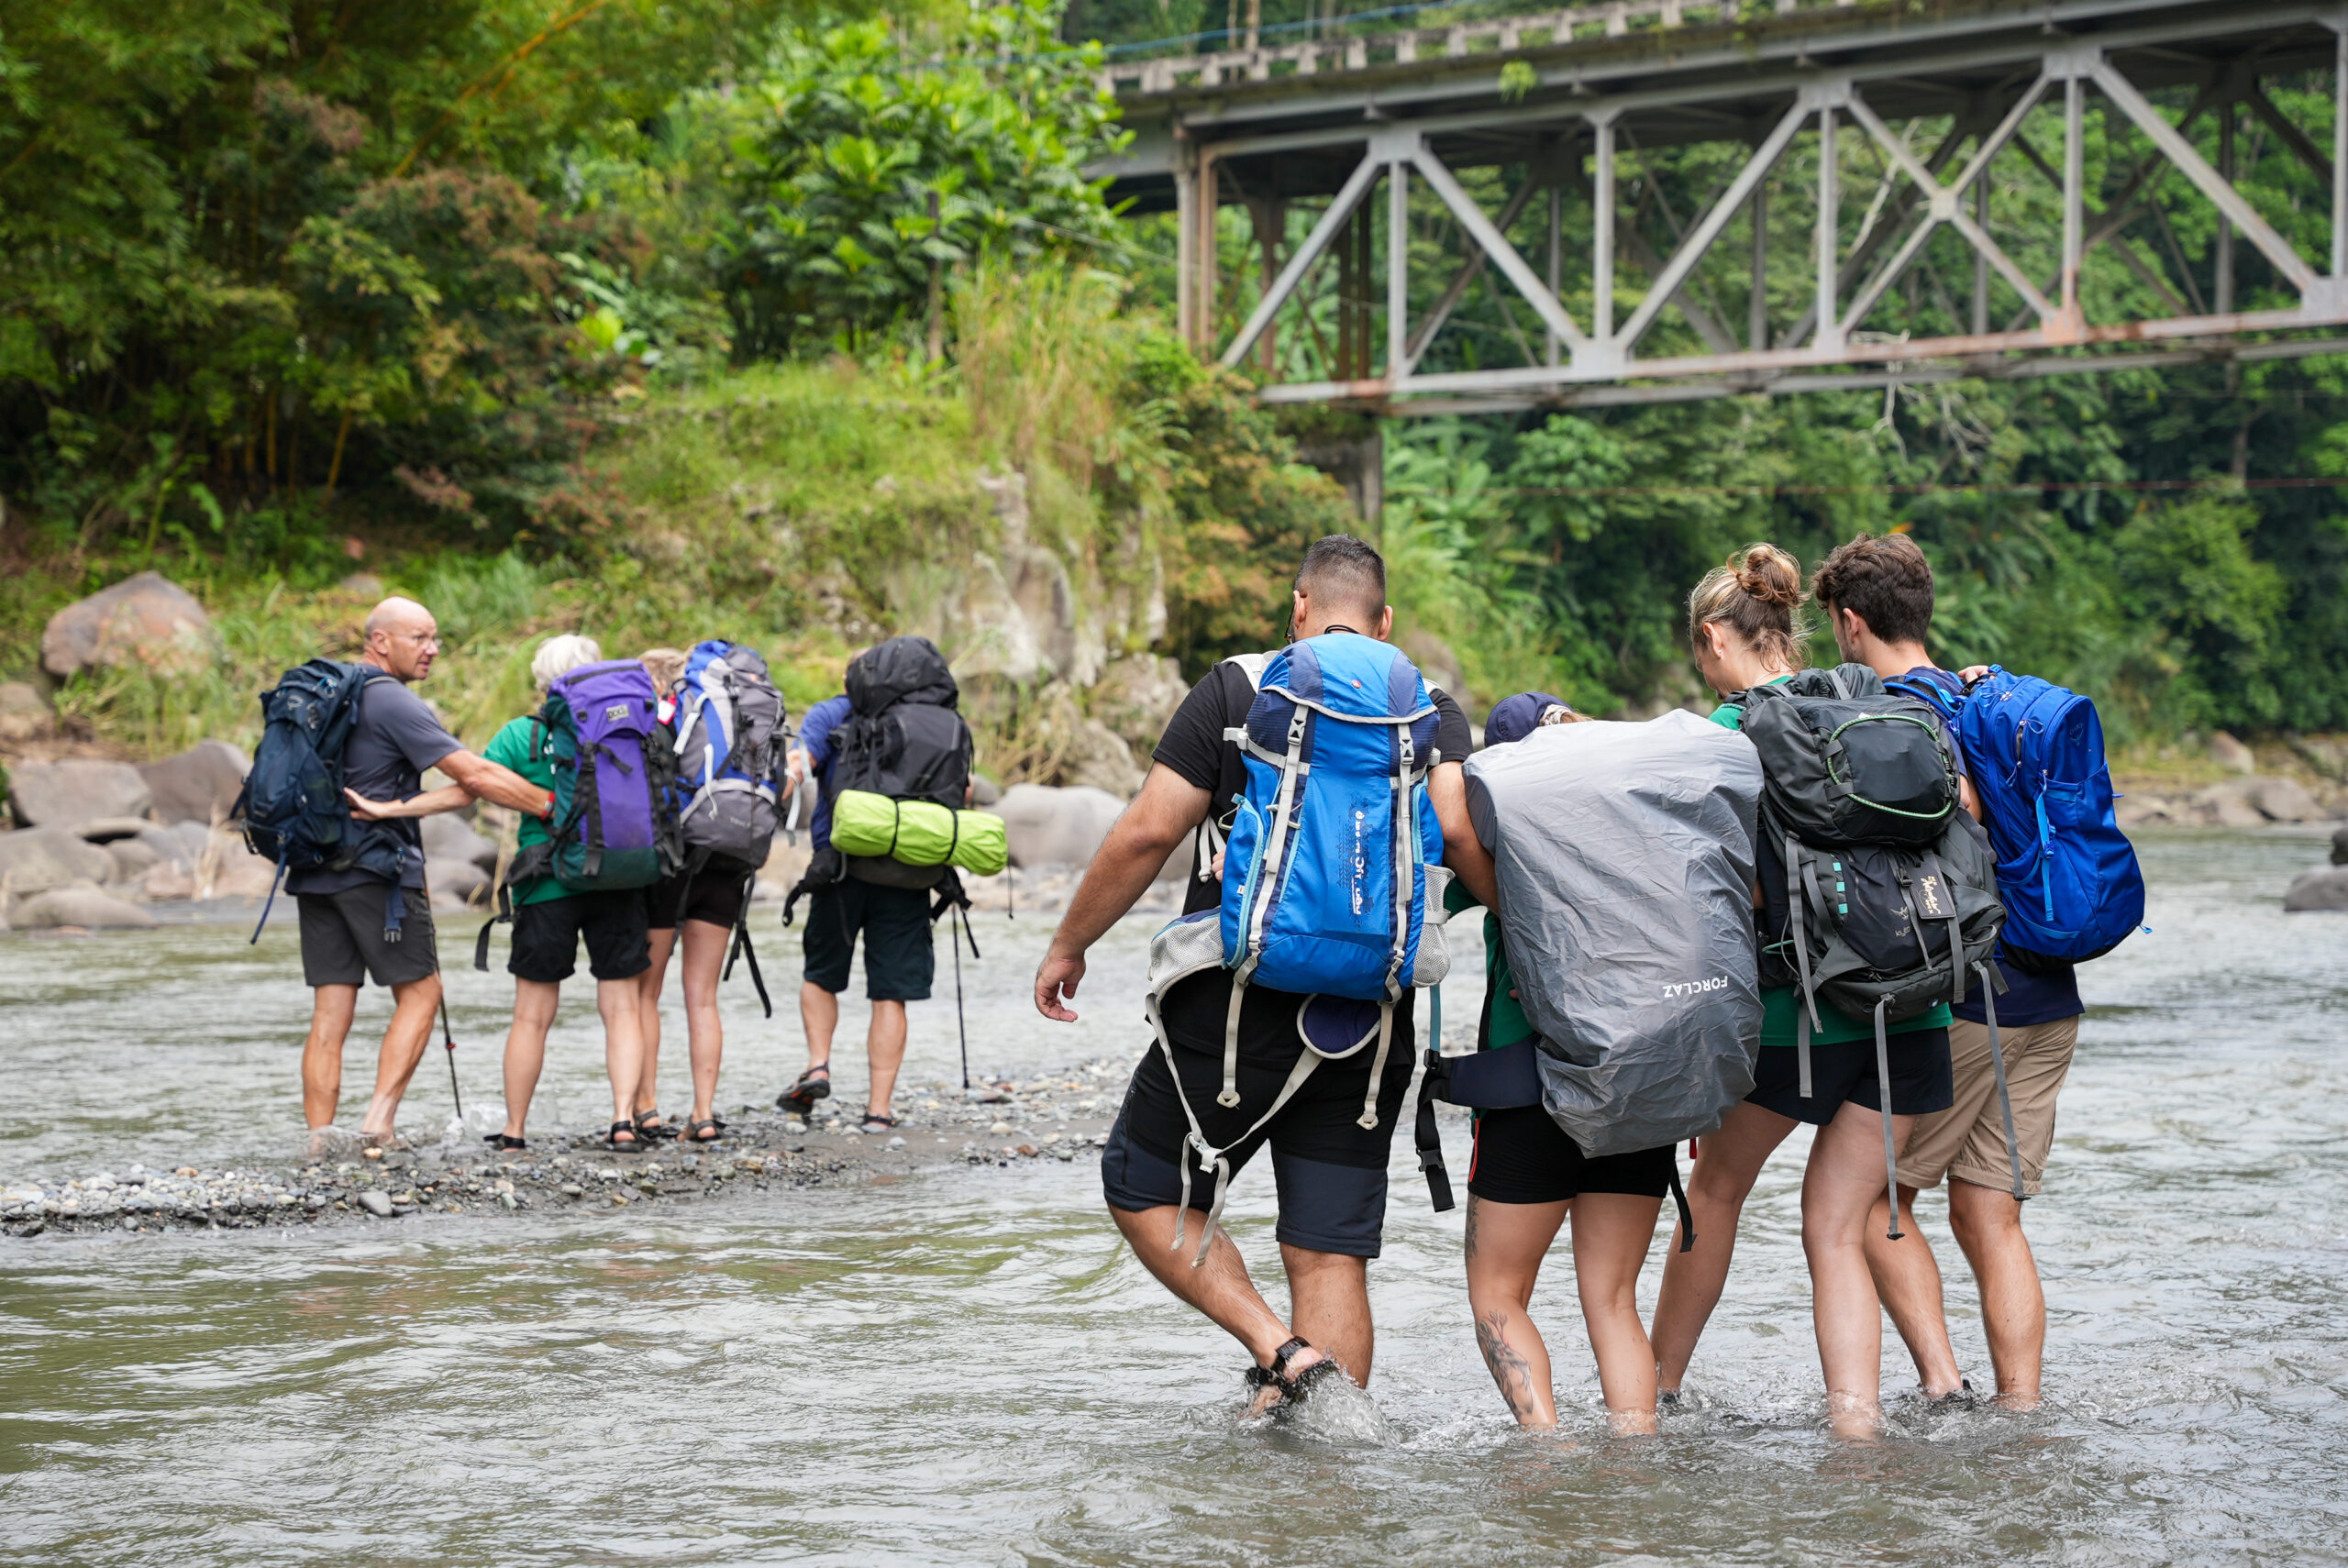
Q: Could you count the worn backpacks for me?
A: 8